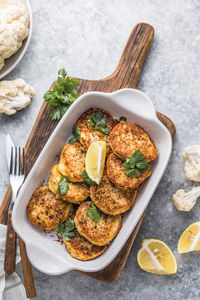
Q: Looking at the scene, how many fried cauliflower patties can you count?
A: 10